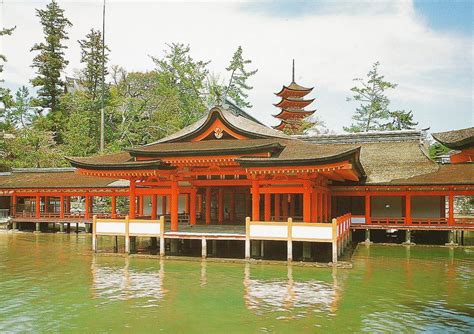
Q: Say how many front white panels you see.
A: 4